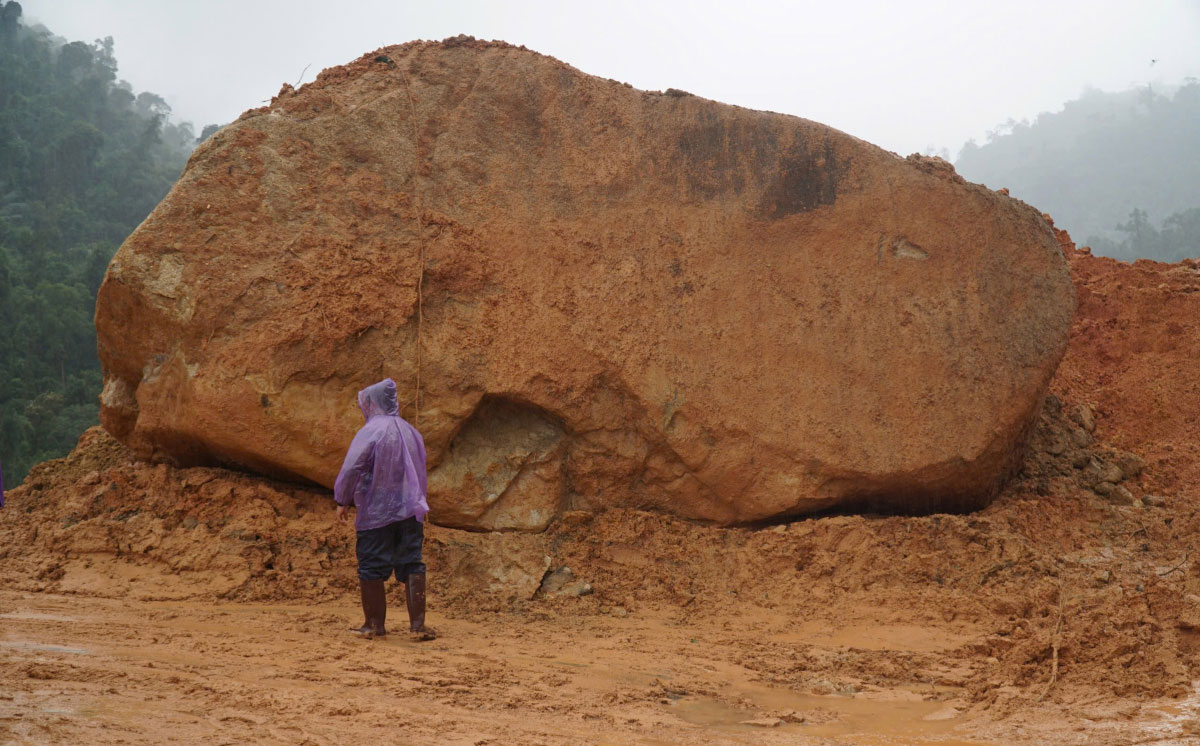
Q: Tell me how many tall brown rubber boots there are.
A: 2